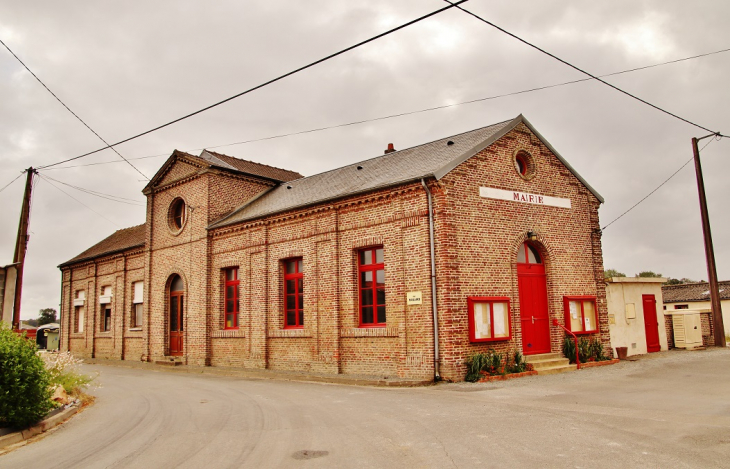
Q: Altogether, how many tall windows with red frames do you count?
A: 3